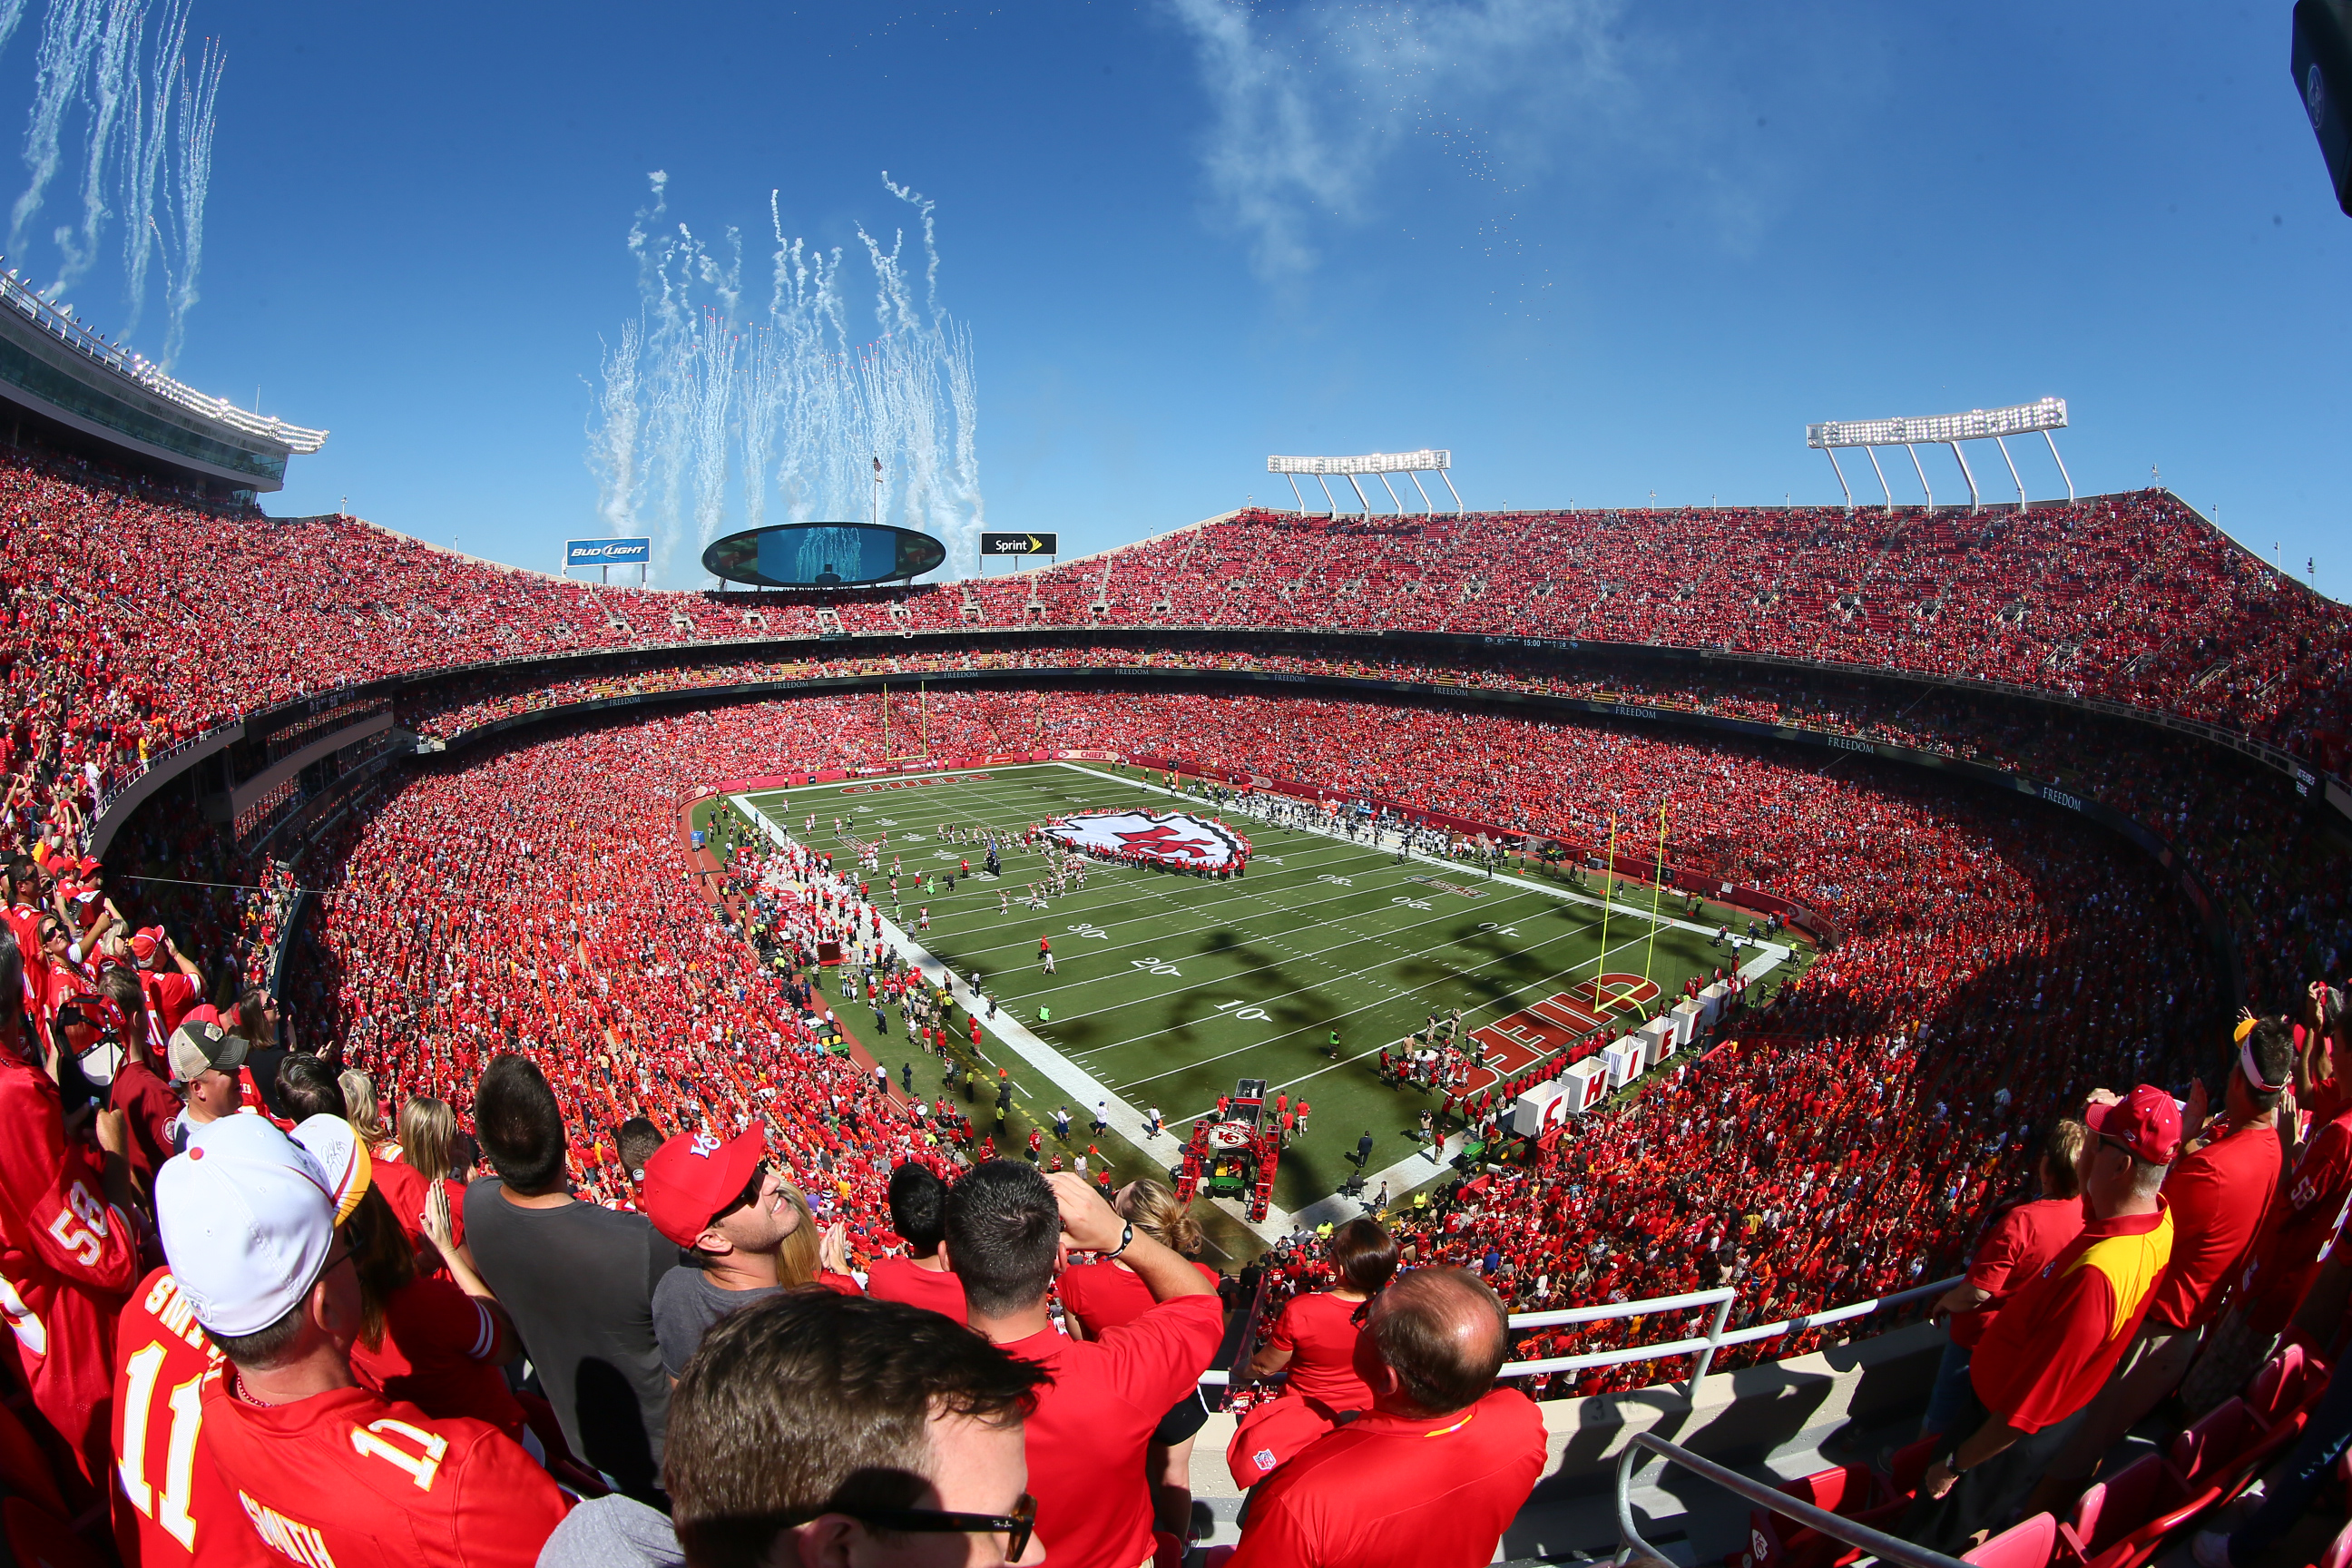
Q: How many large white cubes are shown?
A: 6